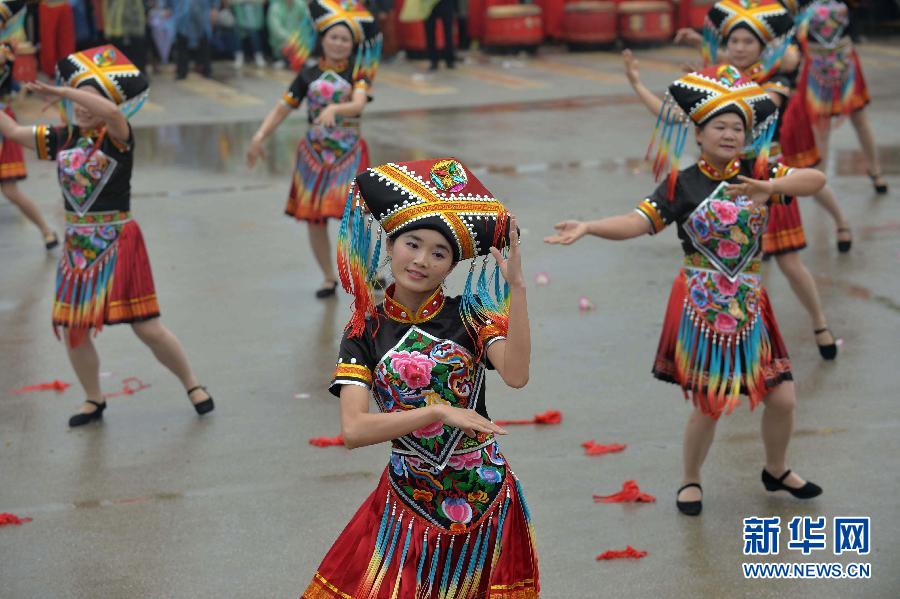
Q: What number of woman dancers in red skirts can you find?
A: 8